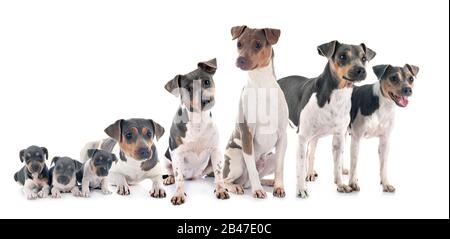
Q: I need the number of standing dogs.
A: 2